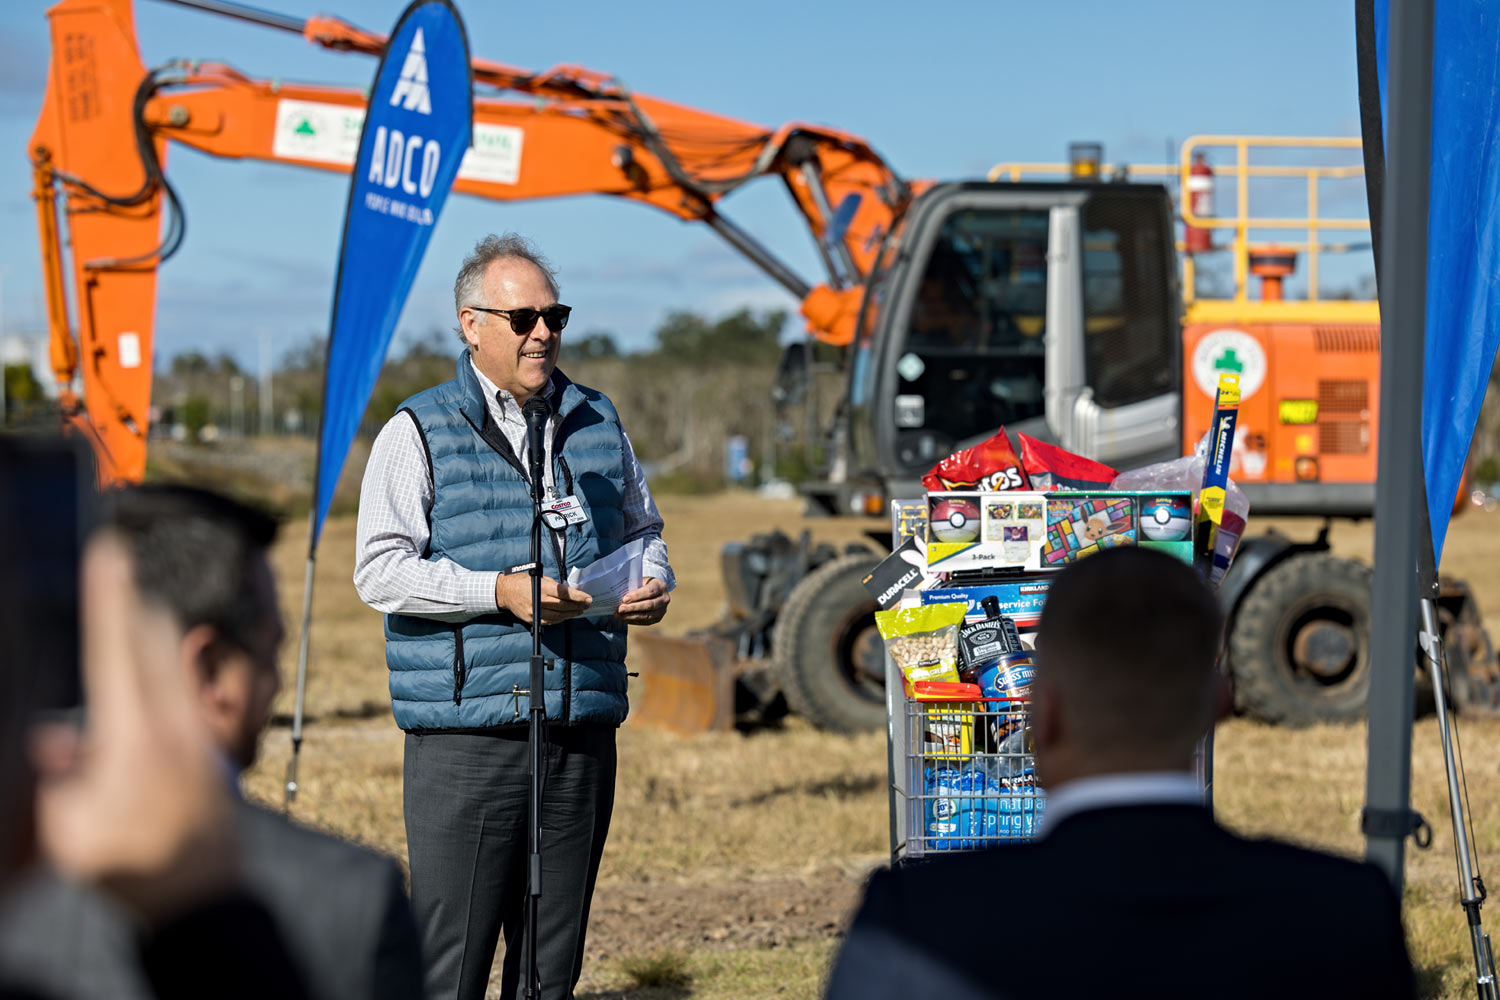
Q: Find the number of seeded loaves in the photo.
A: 0